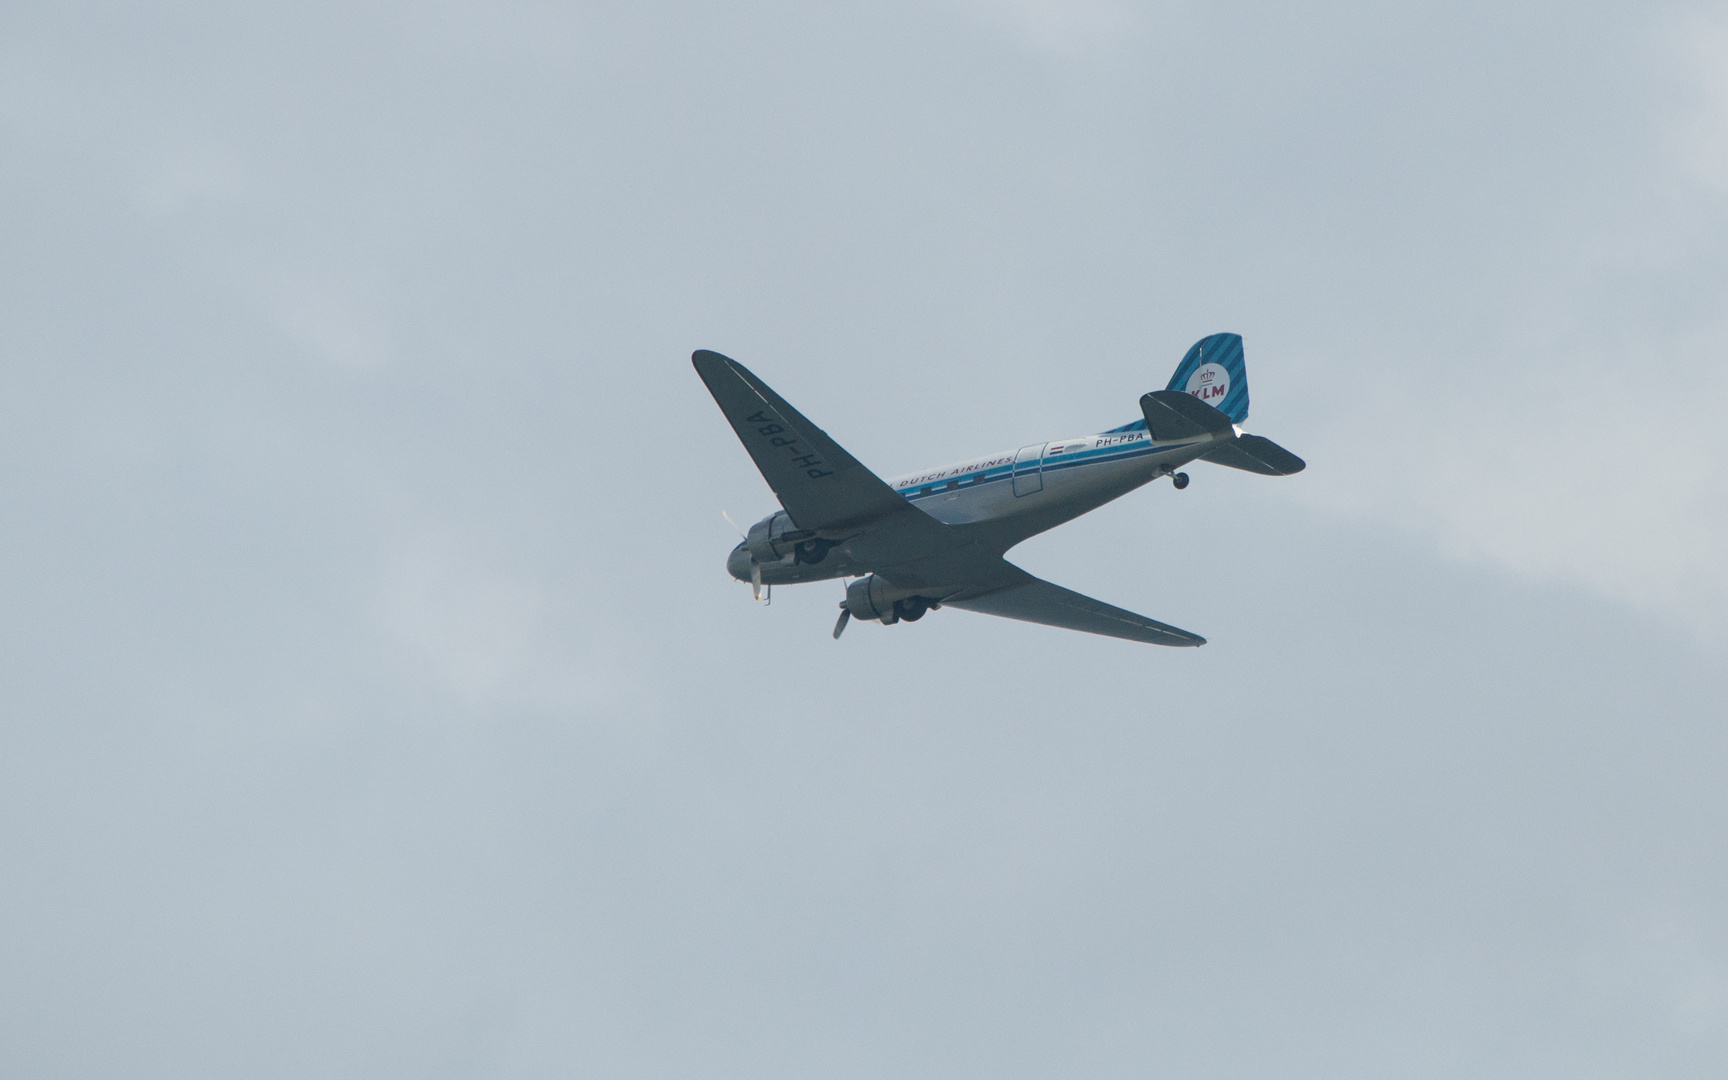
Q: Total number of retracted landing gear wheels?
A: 2